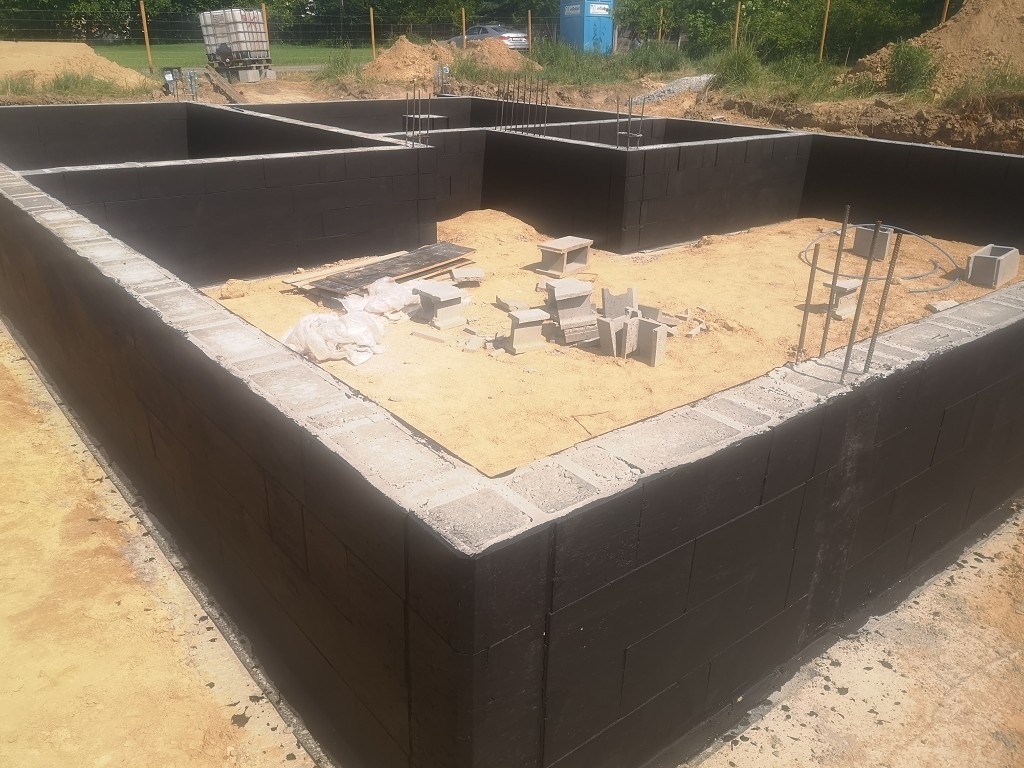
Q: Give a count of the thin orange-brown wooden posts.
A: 9